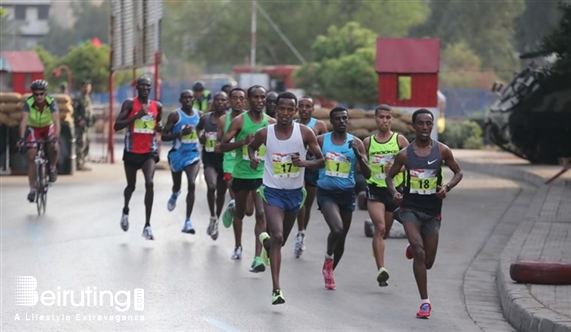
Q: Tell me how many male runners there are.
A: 12